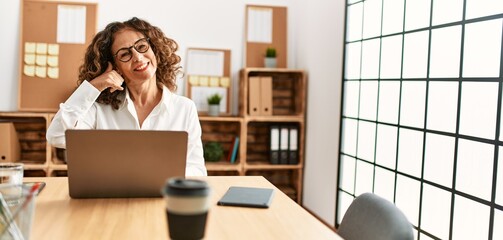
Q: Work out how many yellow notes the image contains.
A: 13